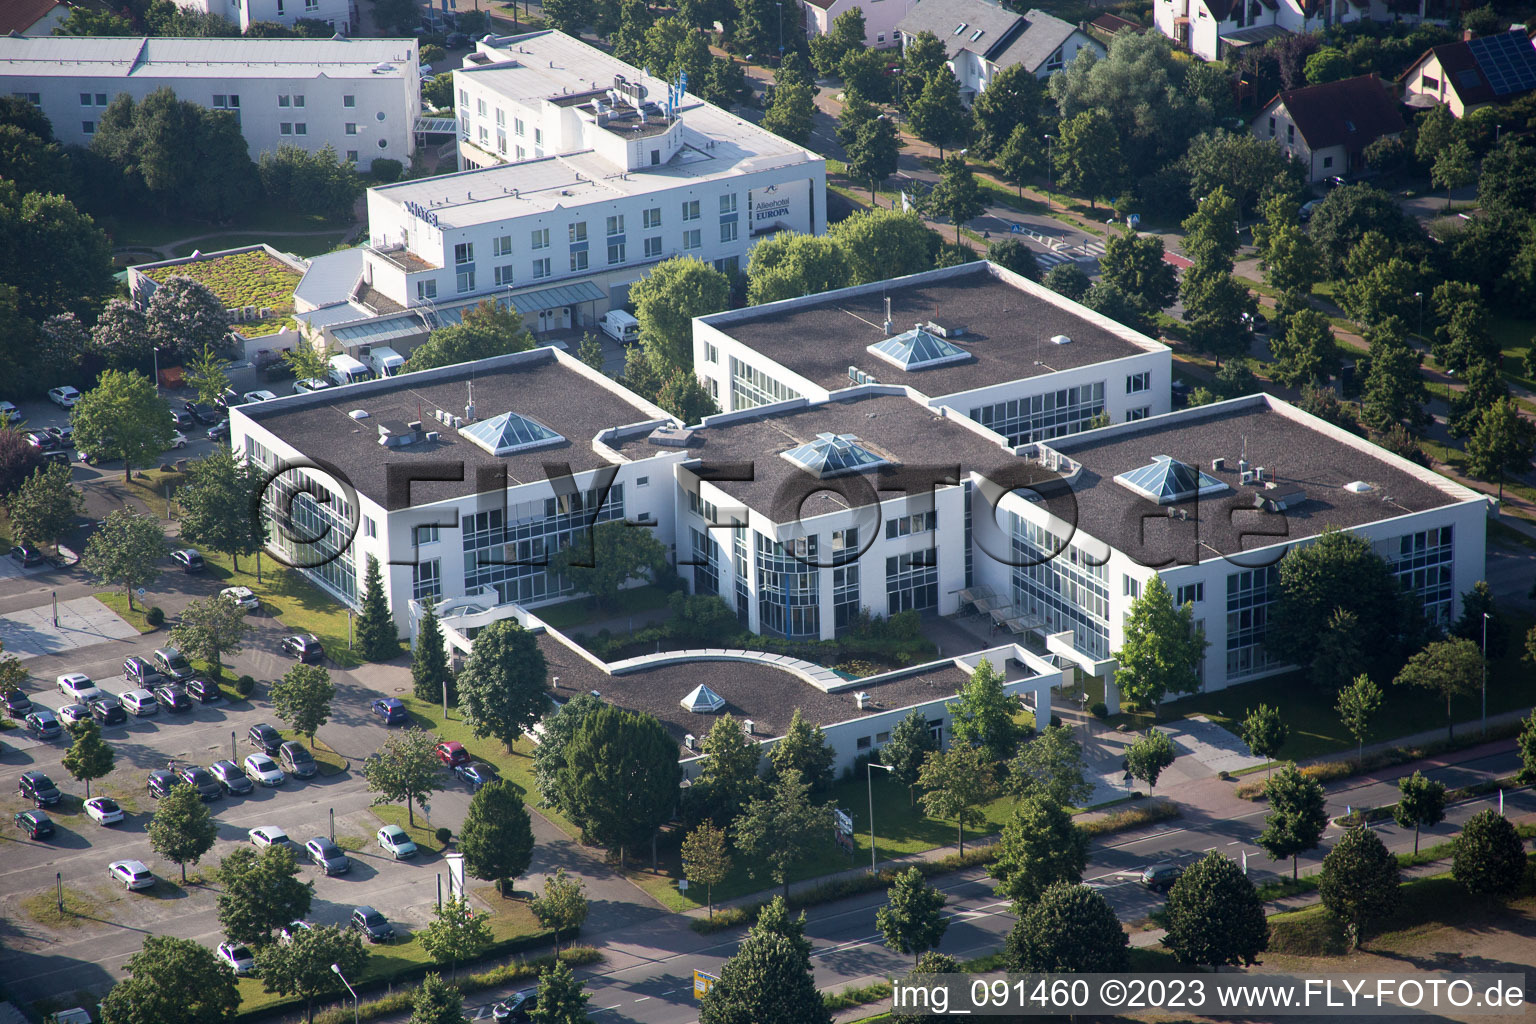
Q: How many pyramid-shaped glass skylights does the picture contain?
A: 5